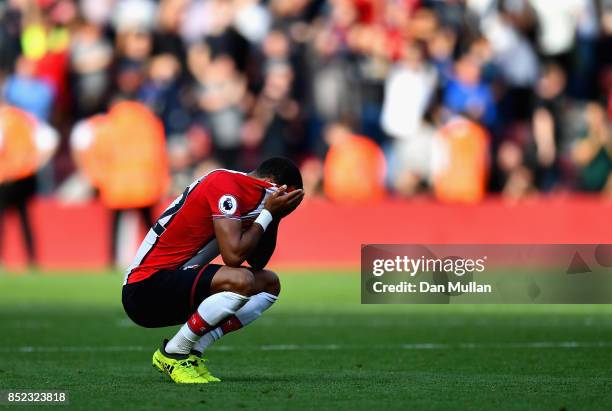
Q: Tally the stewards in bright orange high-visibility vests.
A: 4